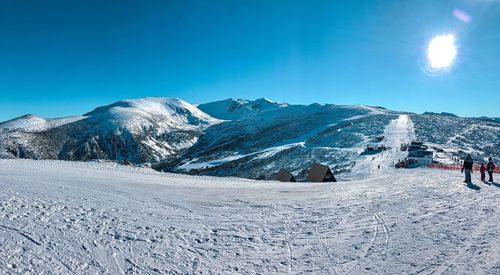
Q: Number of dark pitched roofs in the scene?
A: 2